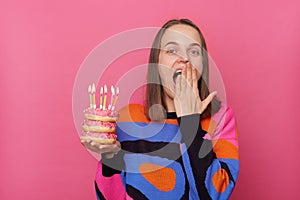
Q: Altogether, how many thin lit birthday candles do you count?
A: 6